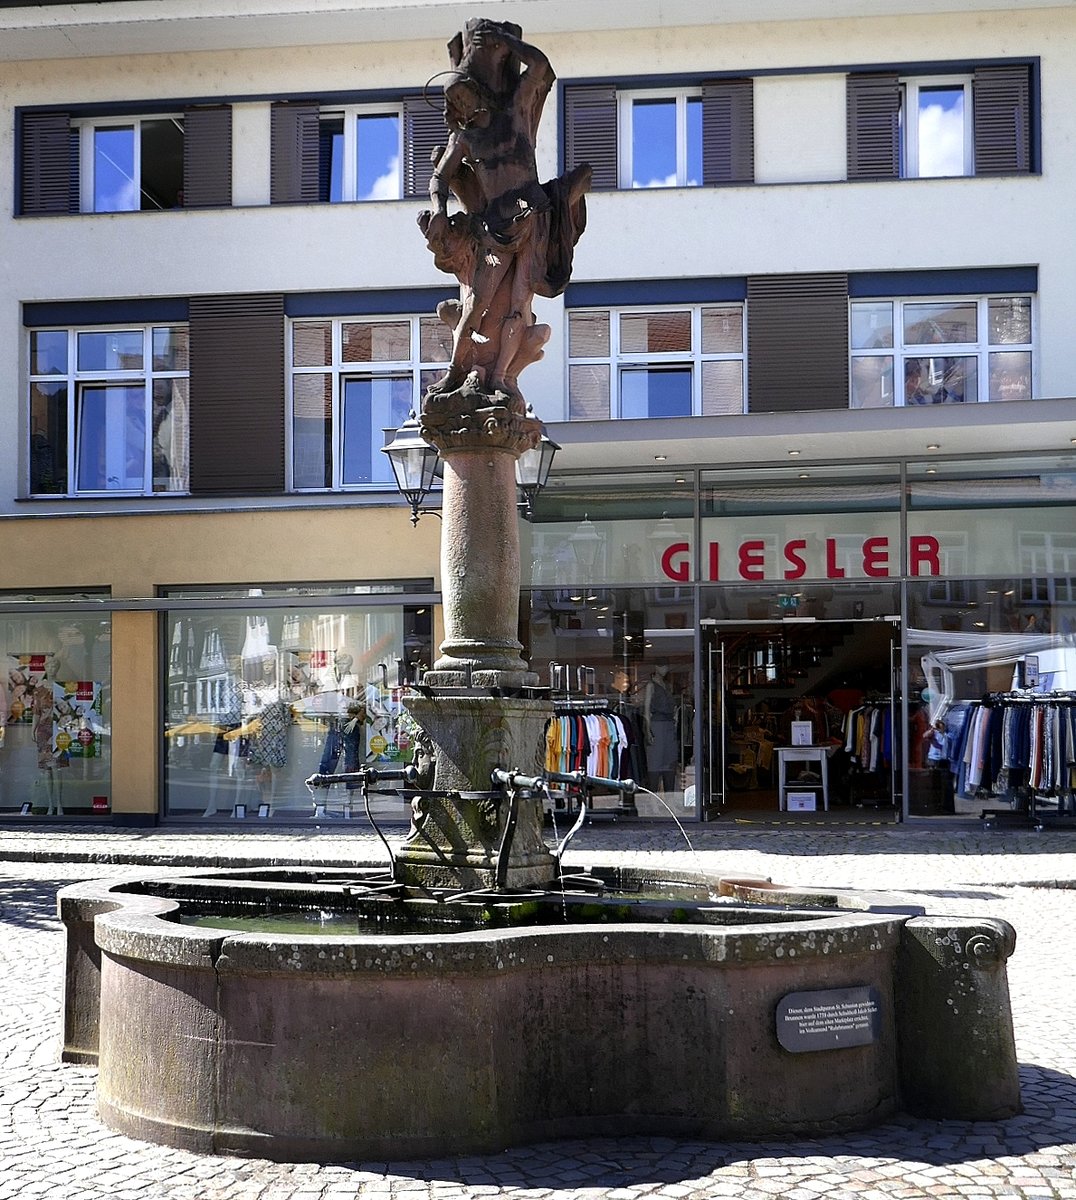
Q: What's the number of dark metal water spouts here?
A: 3